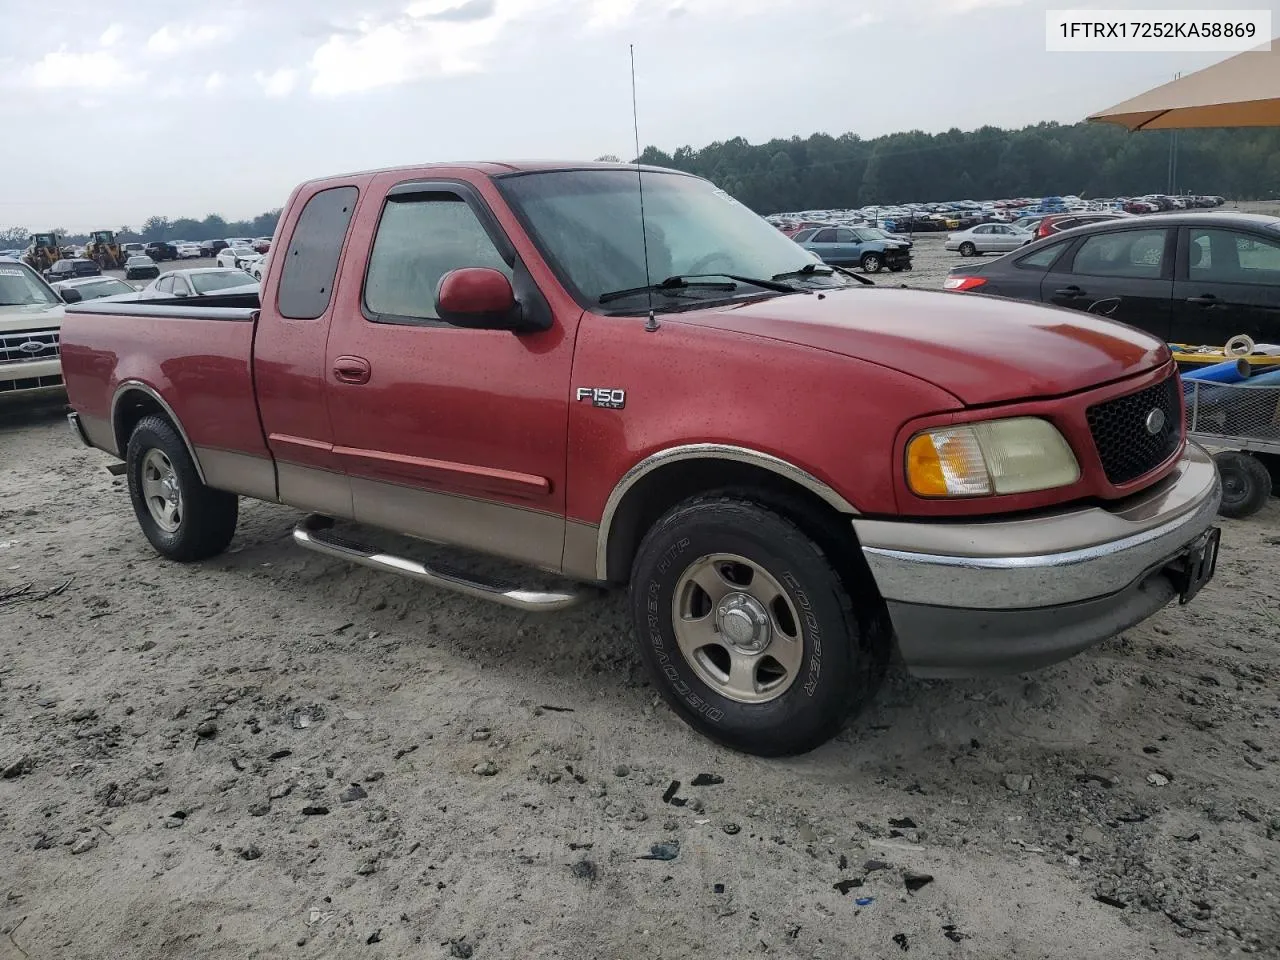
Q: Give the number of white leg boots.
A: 0